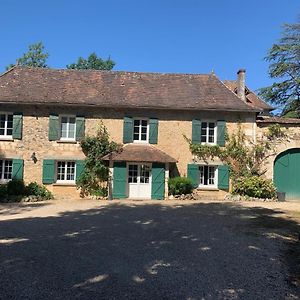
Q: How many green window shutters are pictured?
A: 12